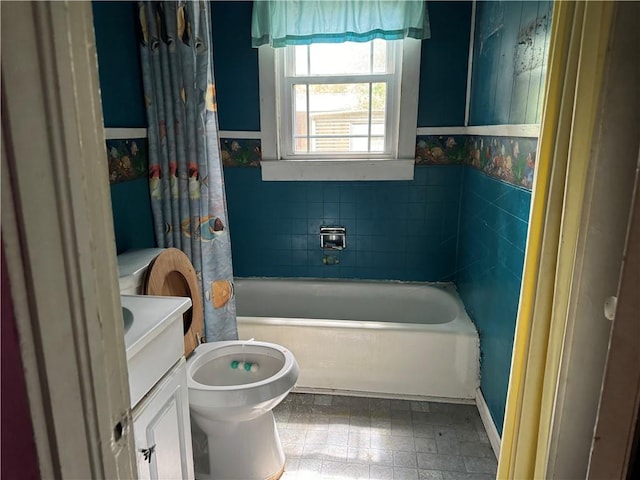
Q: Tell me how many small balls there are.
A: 4